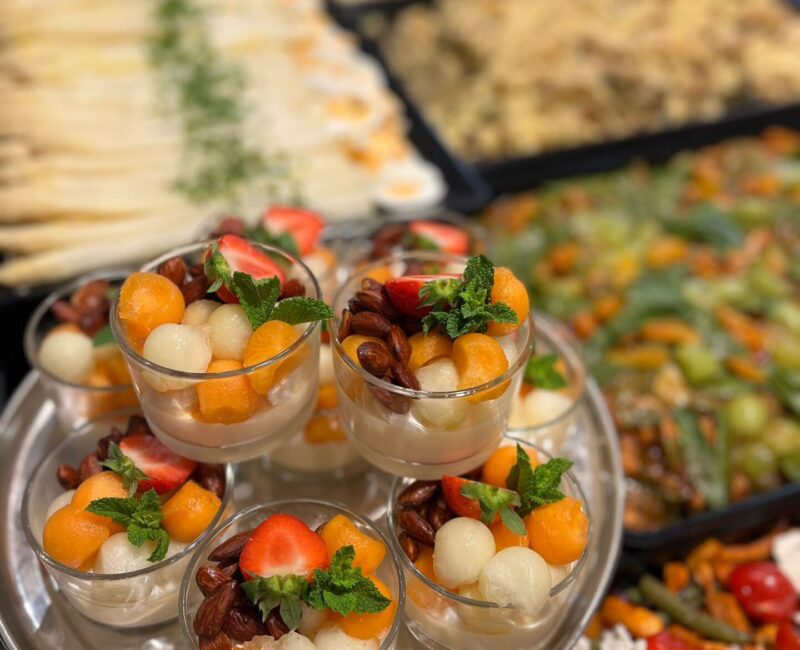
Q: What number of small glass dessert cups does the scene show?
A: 10